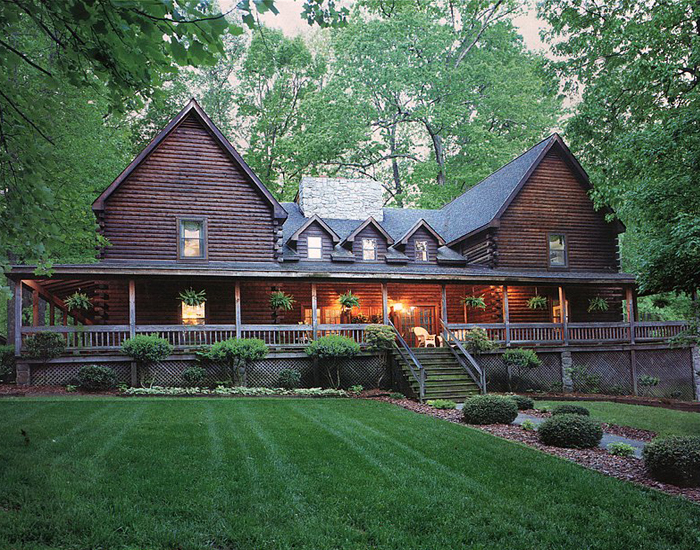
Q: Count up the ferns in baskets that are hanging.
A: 7